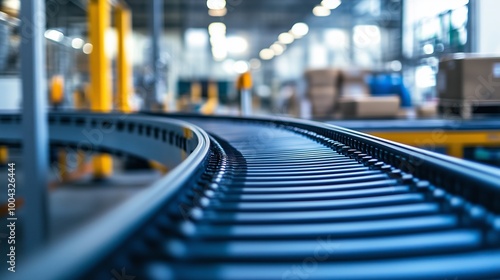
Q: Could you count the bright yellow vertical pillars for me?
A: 2